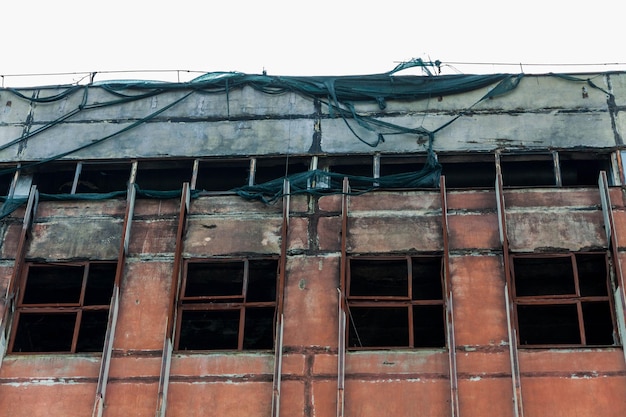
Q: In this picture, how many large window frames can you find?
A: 4